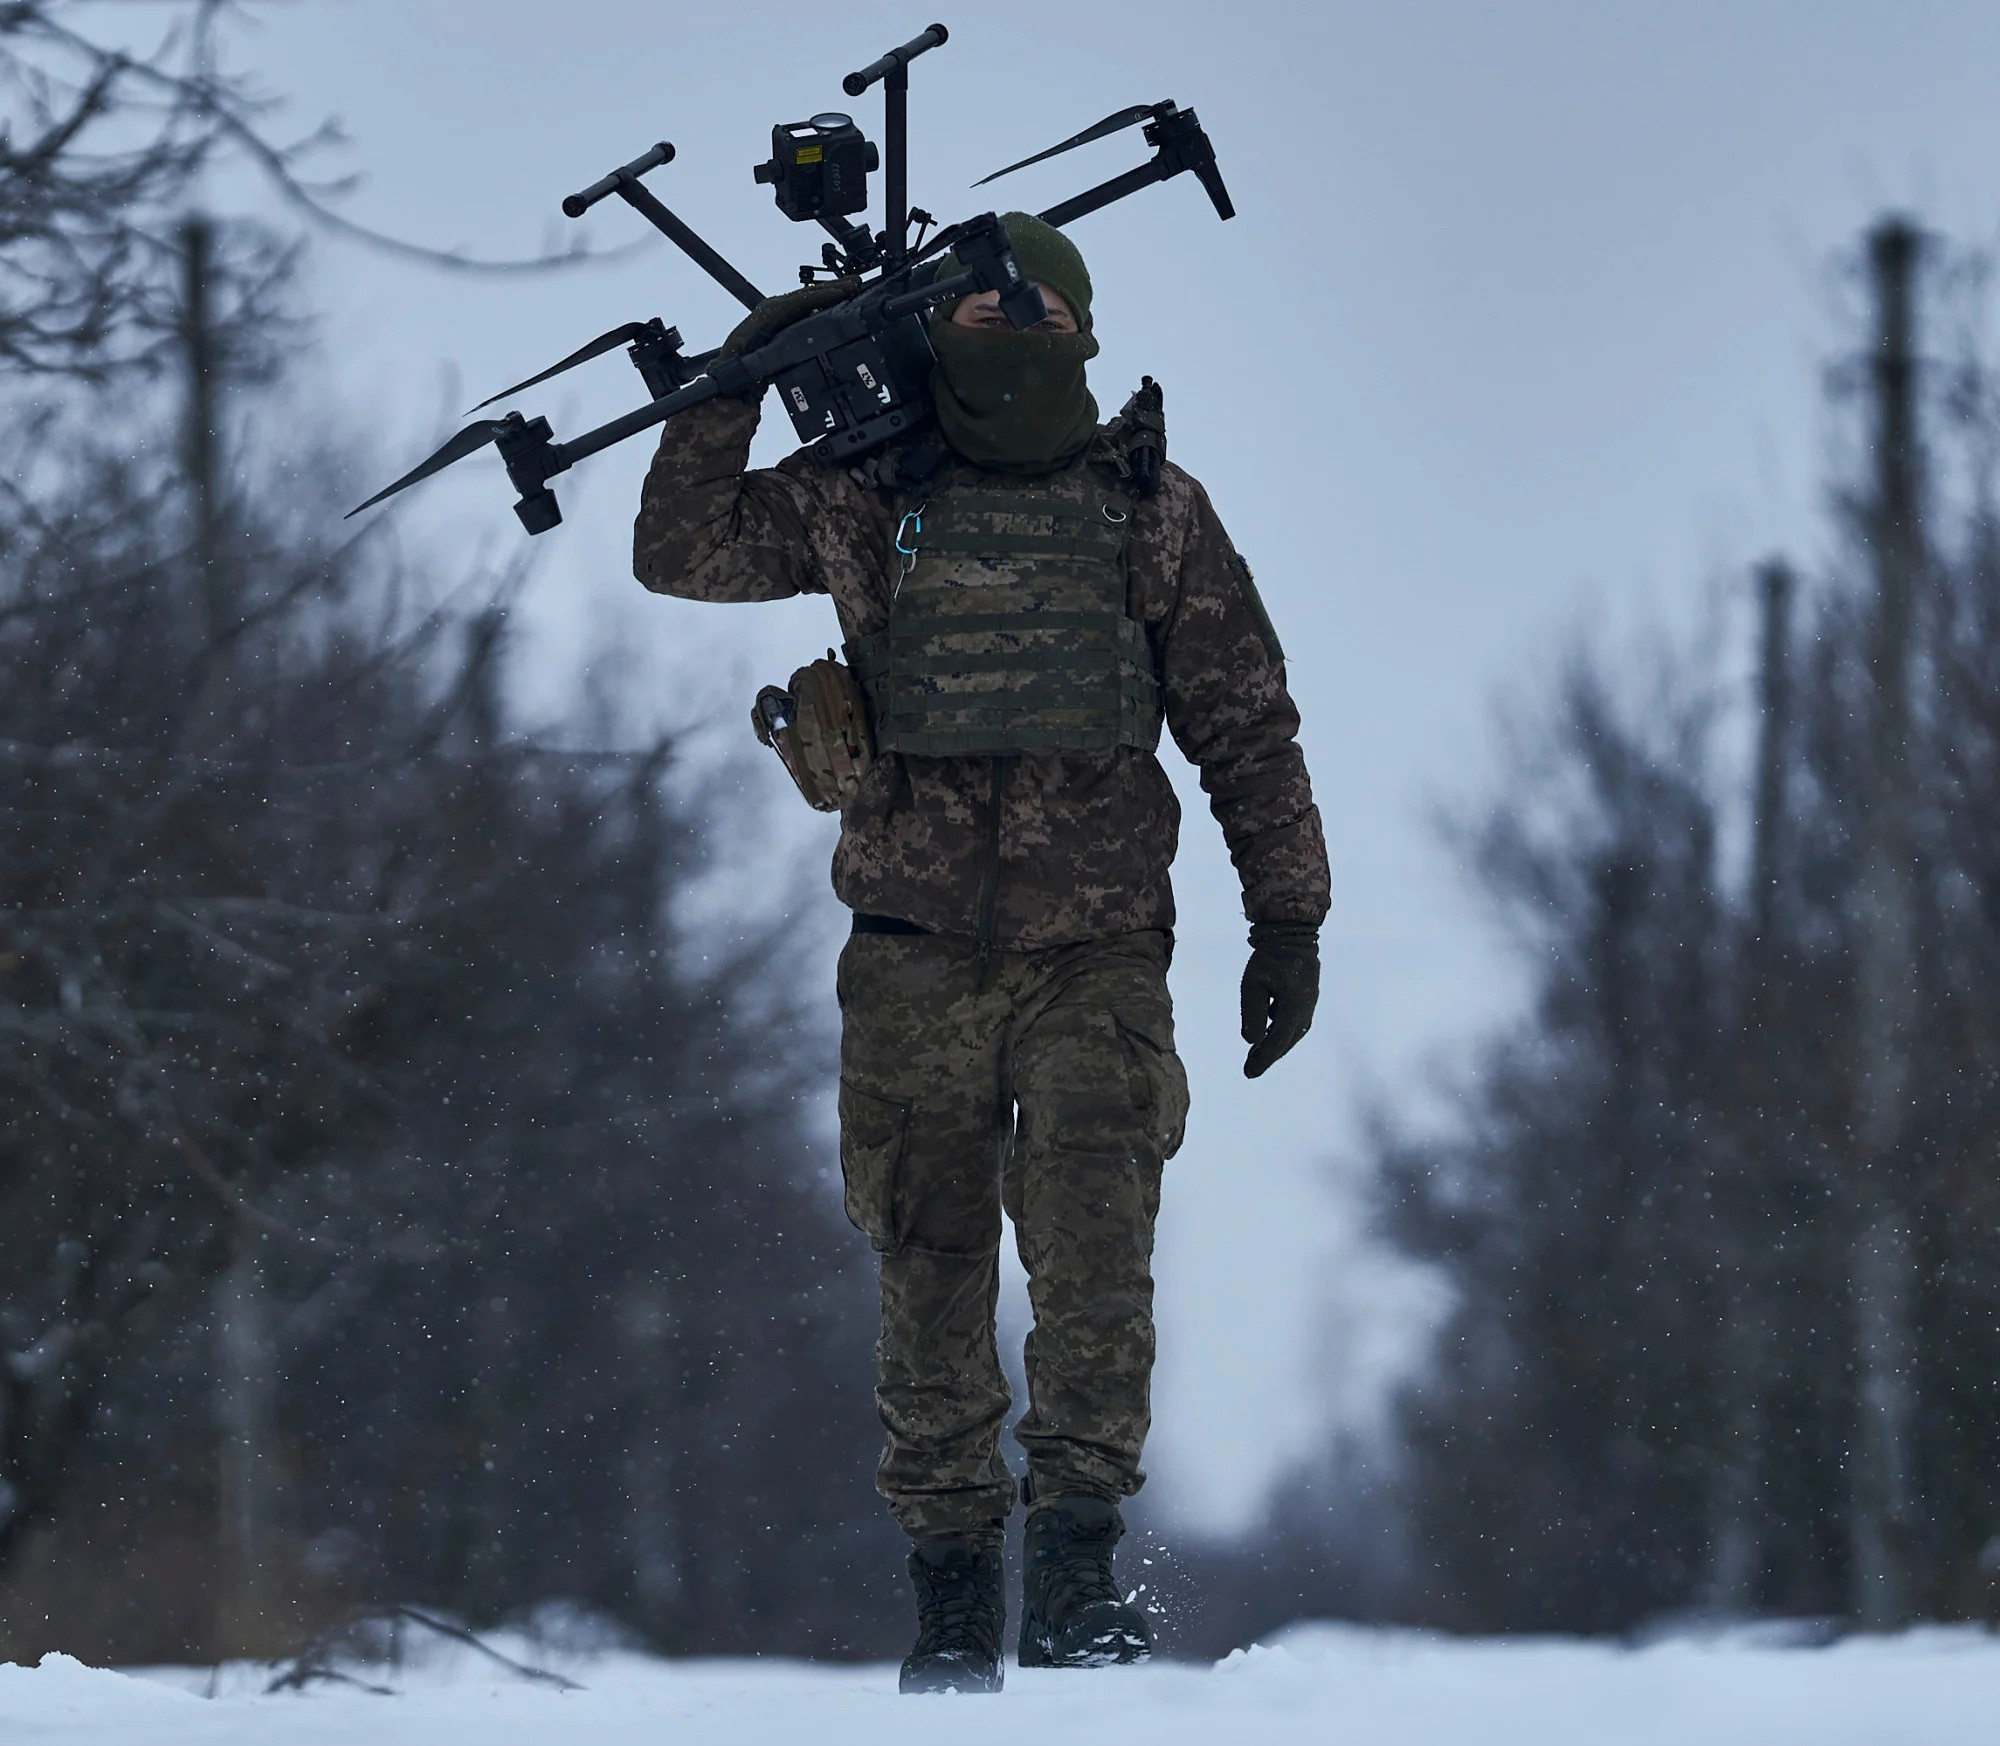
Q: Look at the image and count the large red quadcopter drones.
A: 0